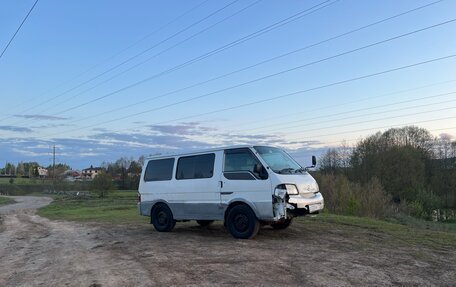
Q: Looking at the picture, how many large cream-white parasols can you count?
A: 0